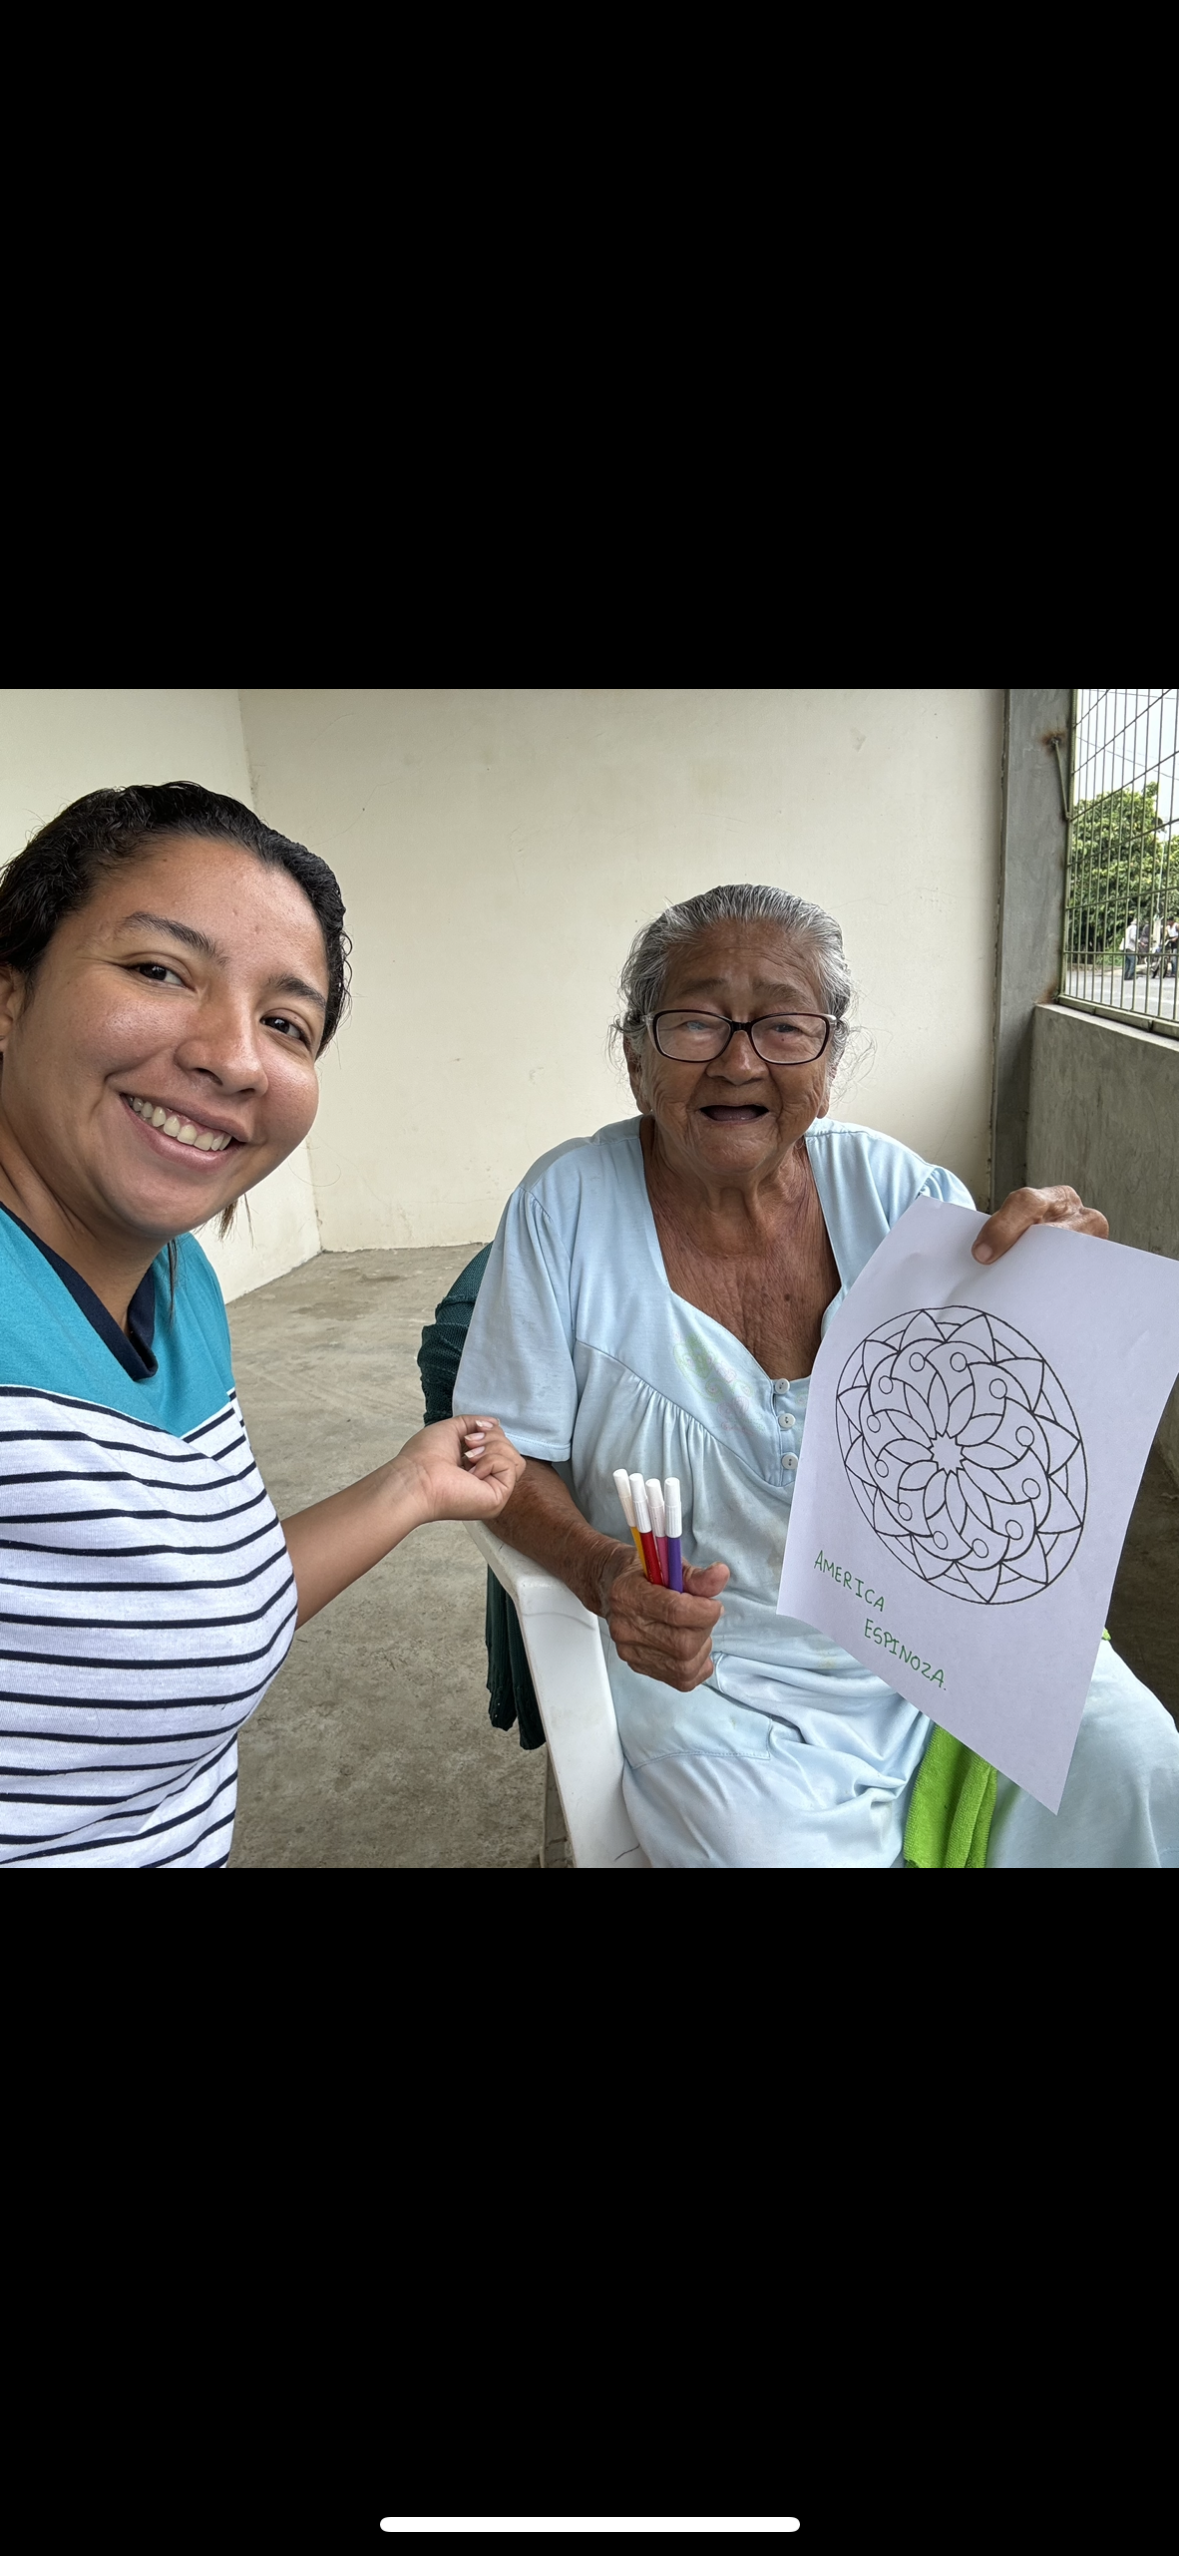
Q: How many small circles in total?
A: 12